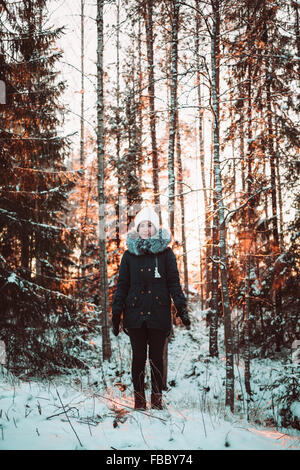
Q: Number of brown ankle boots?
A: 2